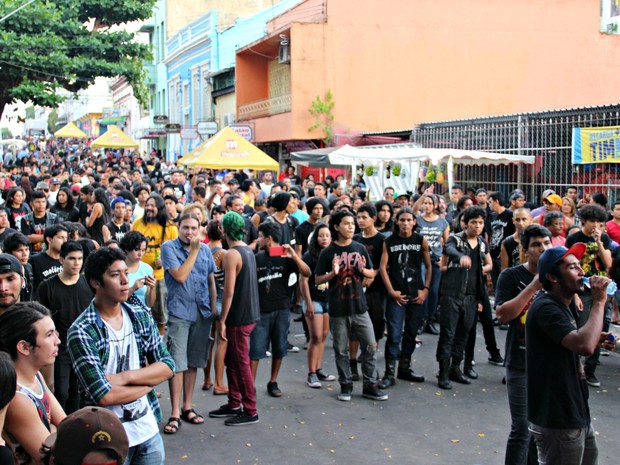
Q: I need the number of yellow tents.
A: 3